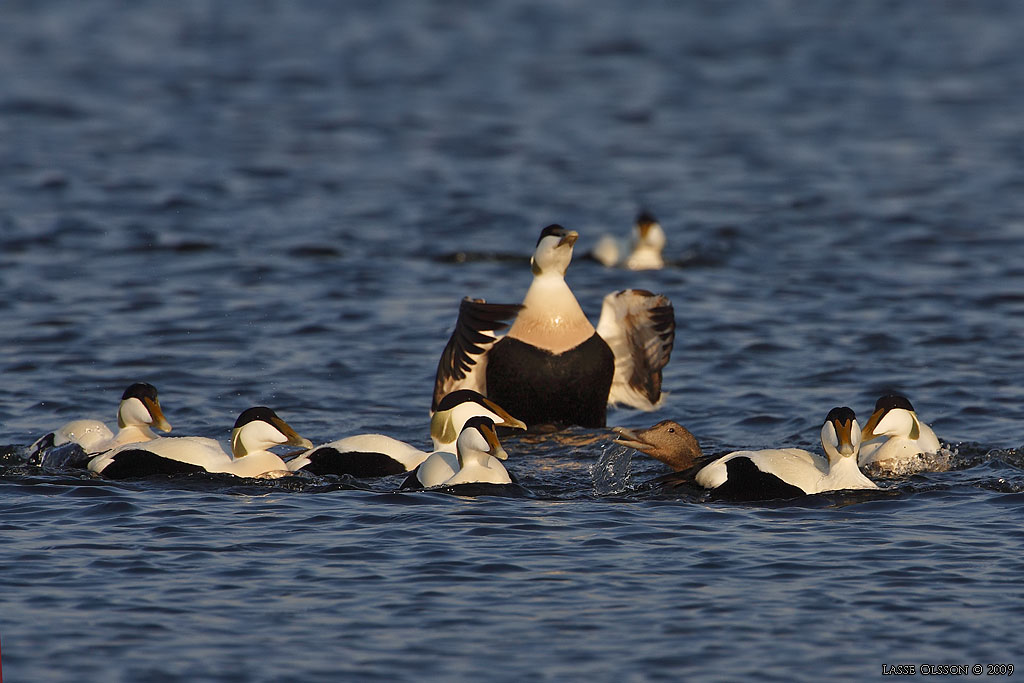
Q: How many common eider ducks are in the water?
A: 9